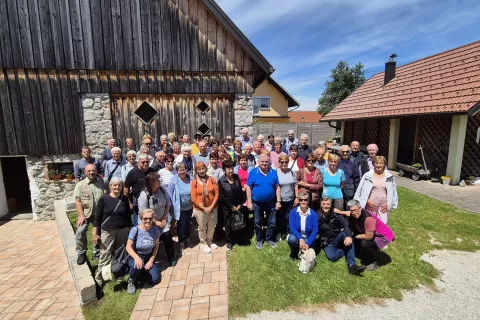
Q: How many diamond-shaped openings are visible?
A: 3